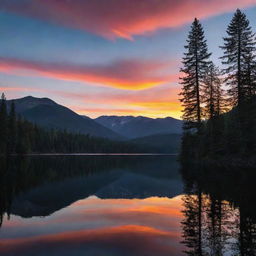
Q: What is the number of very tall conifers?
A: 2